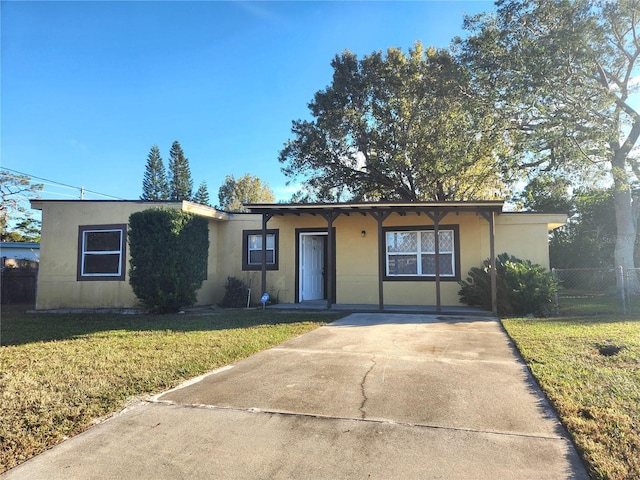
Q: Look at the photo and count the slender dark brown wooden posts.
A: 5